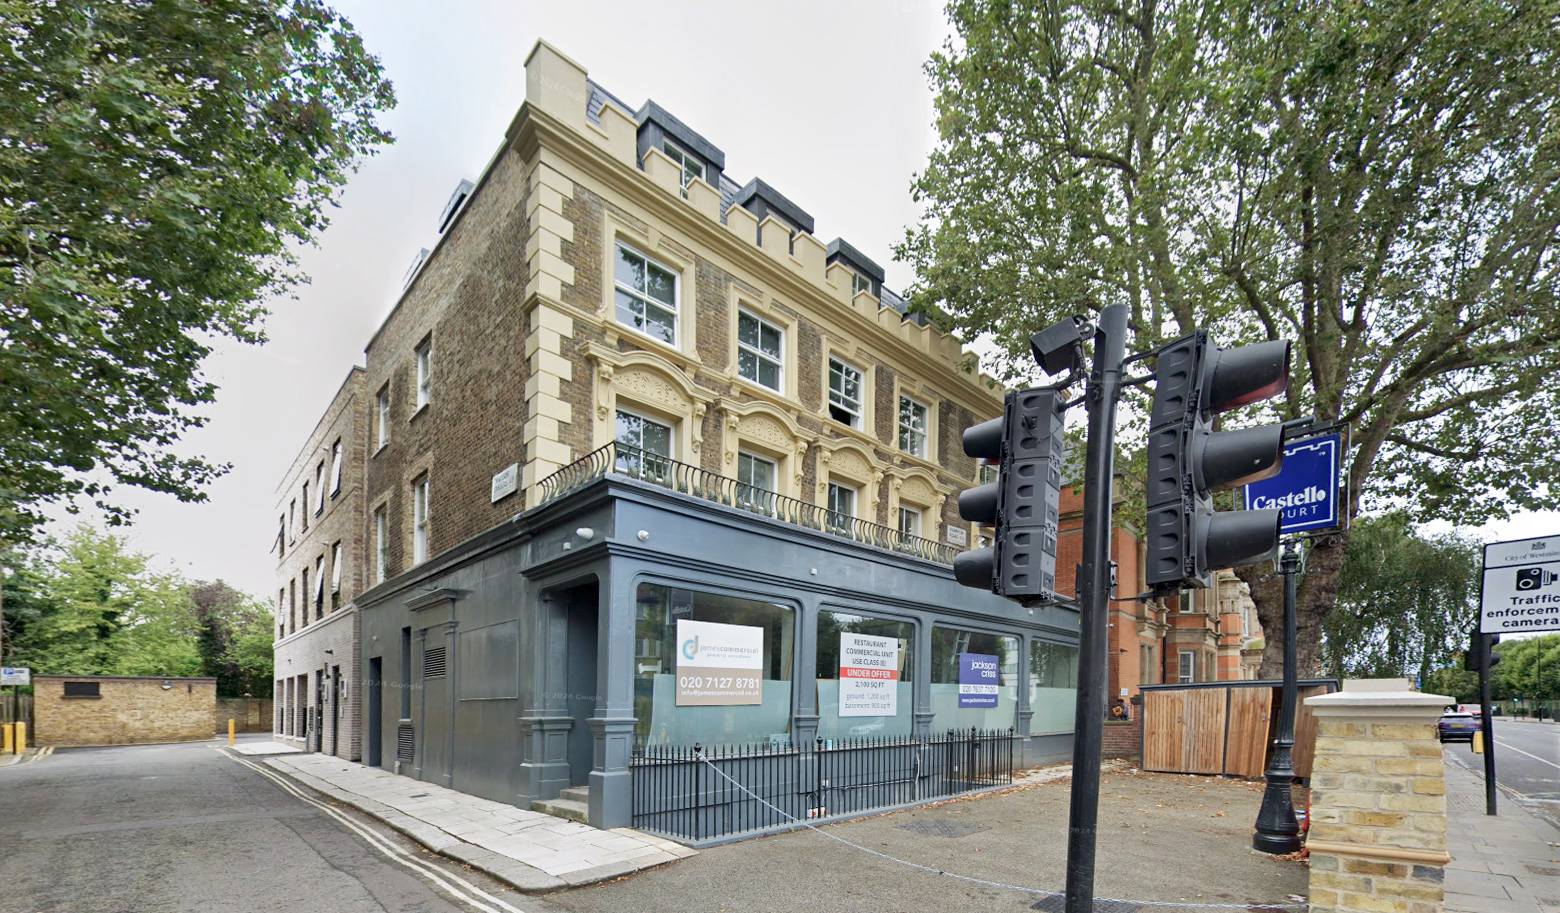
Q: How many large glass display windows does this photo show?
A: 4